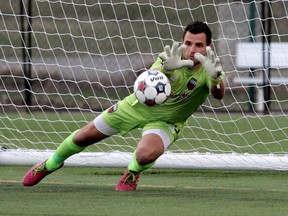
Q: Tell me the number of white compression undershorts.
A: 1